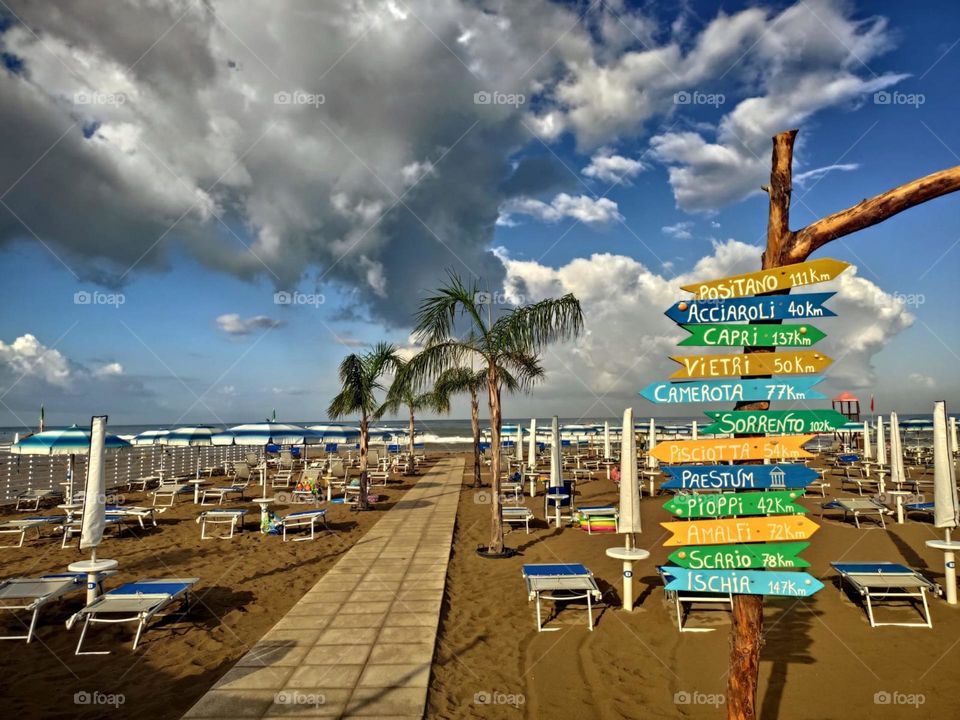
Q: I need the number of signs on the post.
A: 12